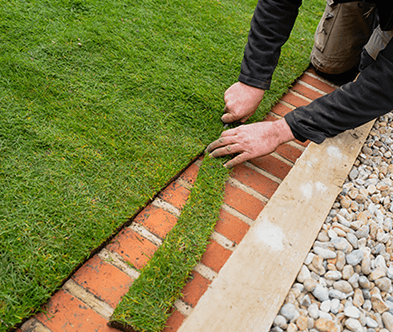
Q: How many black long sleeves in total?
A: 2